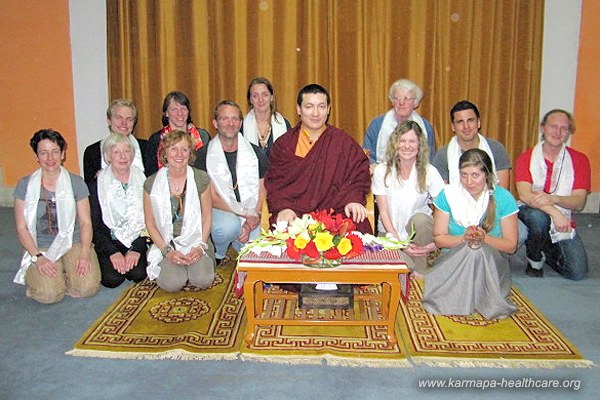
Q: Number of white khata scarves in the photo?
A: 11